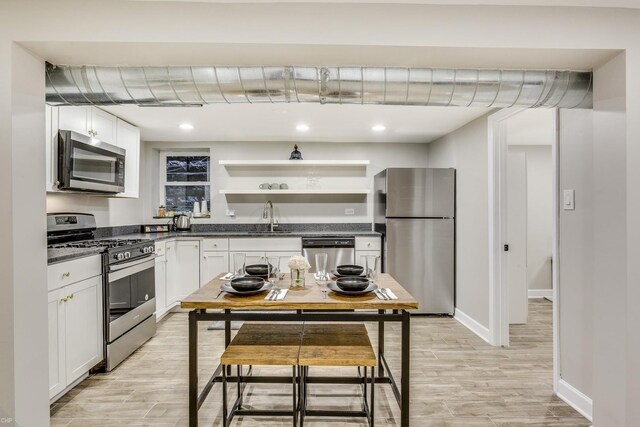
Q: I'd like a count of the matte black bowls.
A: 4